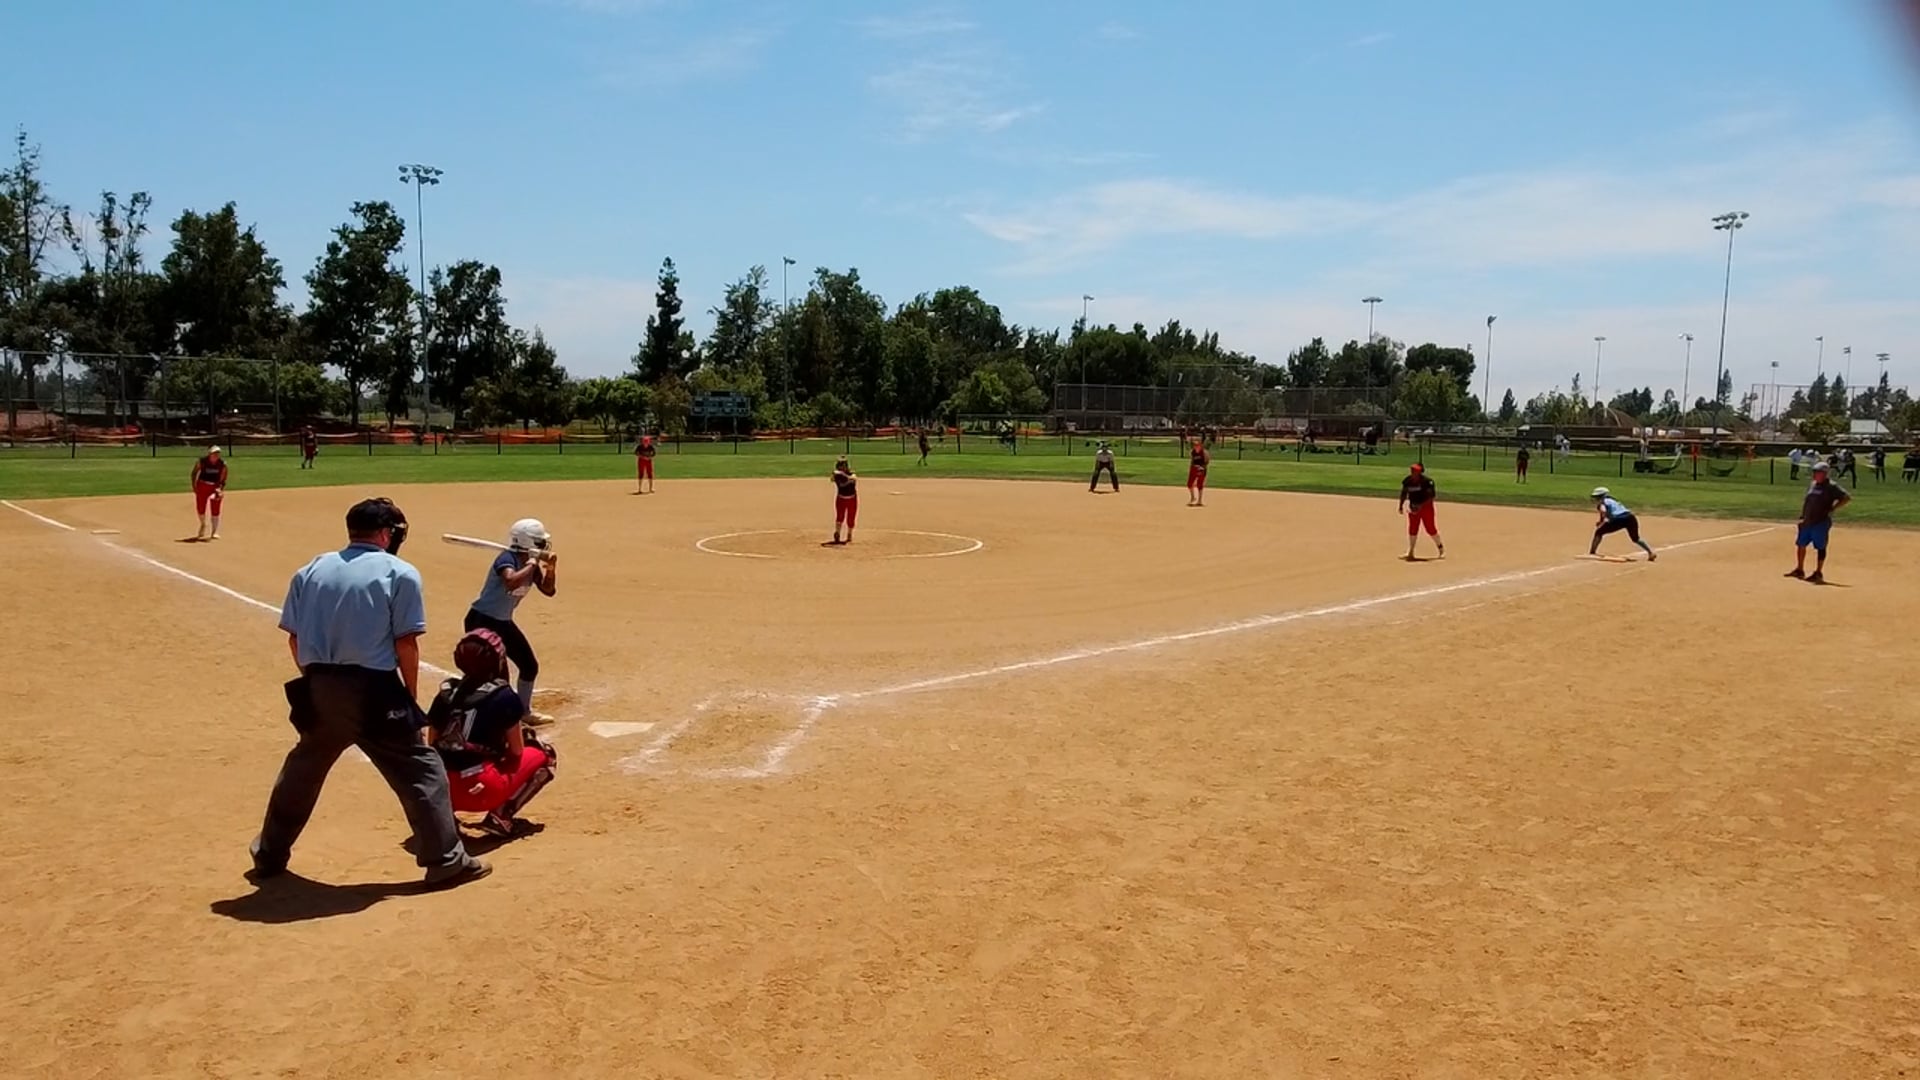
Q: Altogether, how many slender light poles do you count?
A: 12